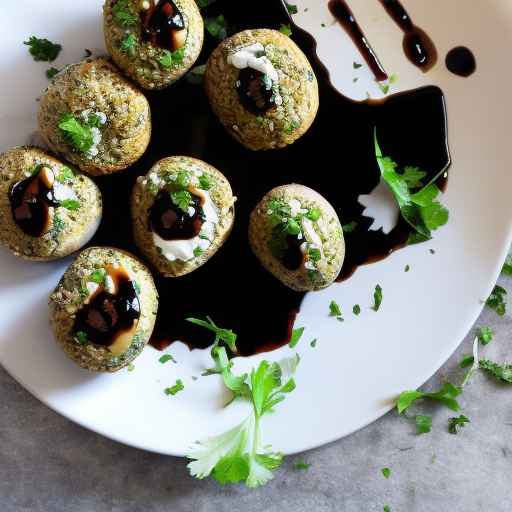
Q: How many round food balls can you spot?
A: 7